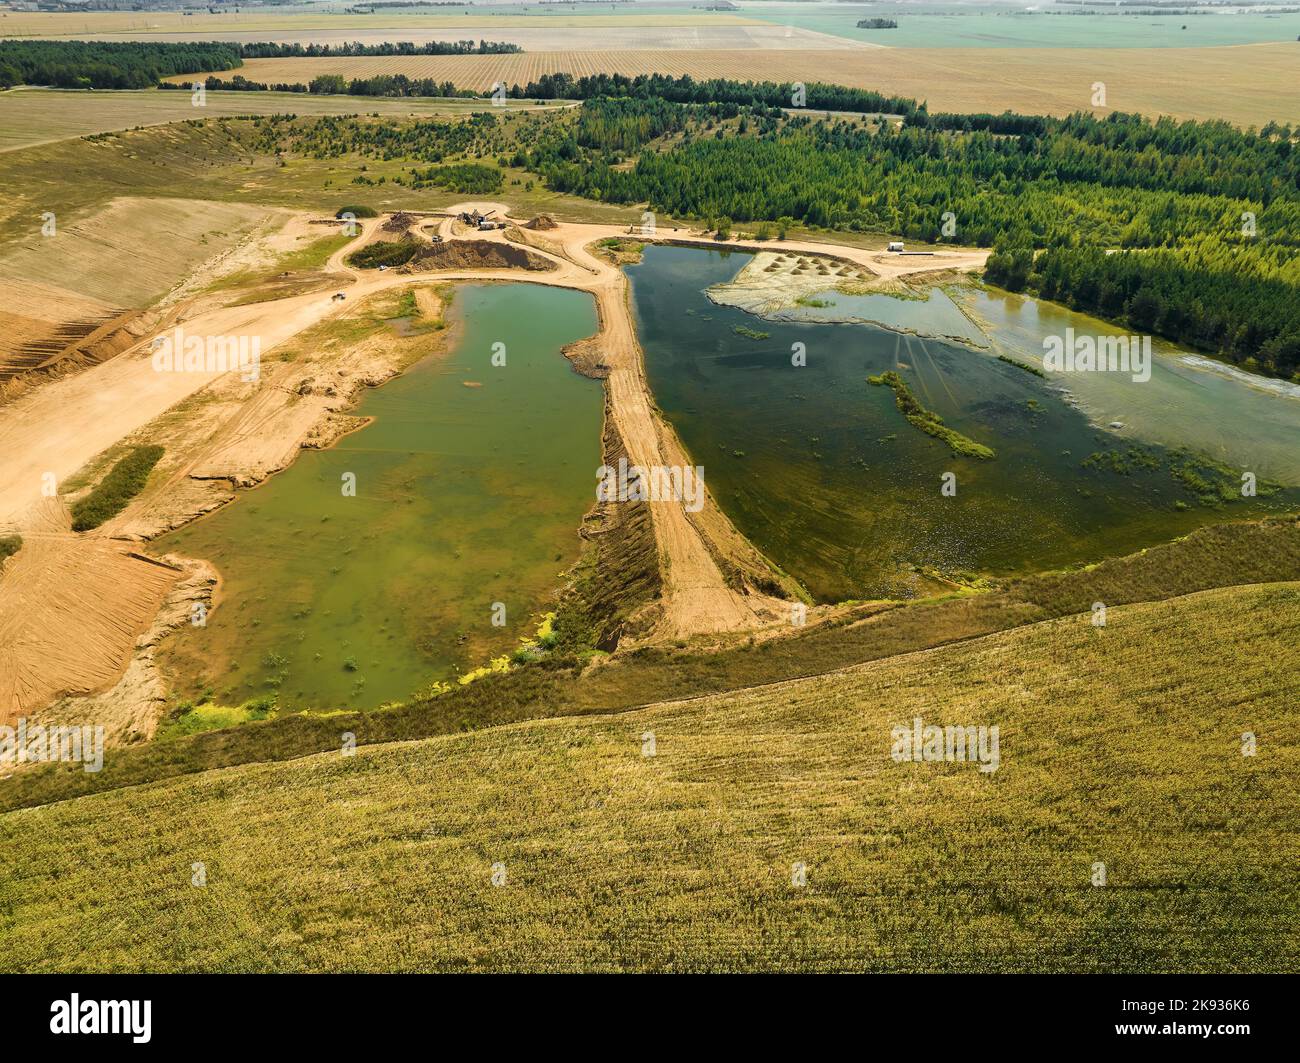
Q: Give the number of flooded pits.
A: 2